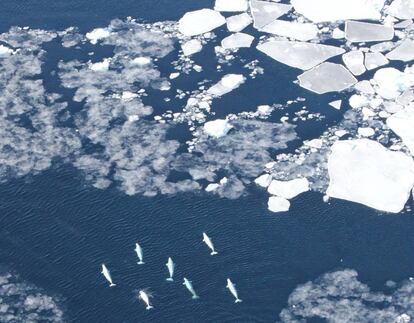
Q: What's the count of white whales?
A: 7